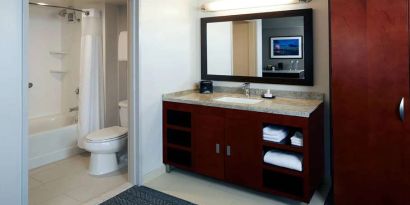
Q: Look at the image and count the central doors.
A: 2